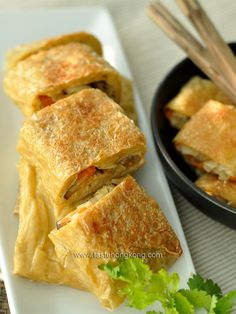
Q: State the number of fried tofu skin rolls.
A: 6